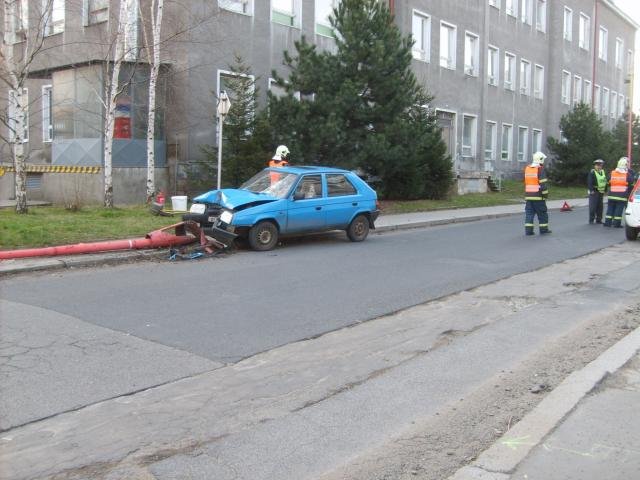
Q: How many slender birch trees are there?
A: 3